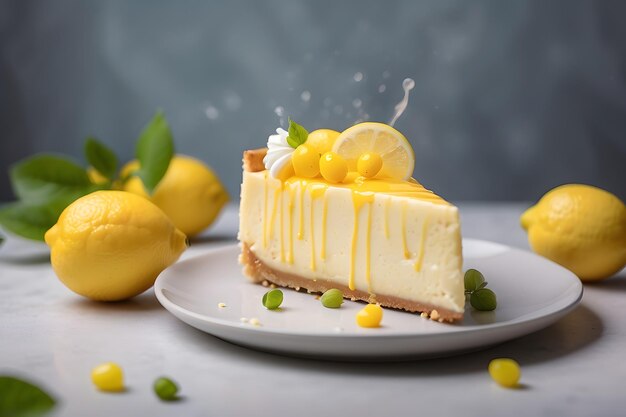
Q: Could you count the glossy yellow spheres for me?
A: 6